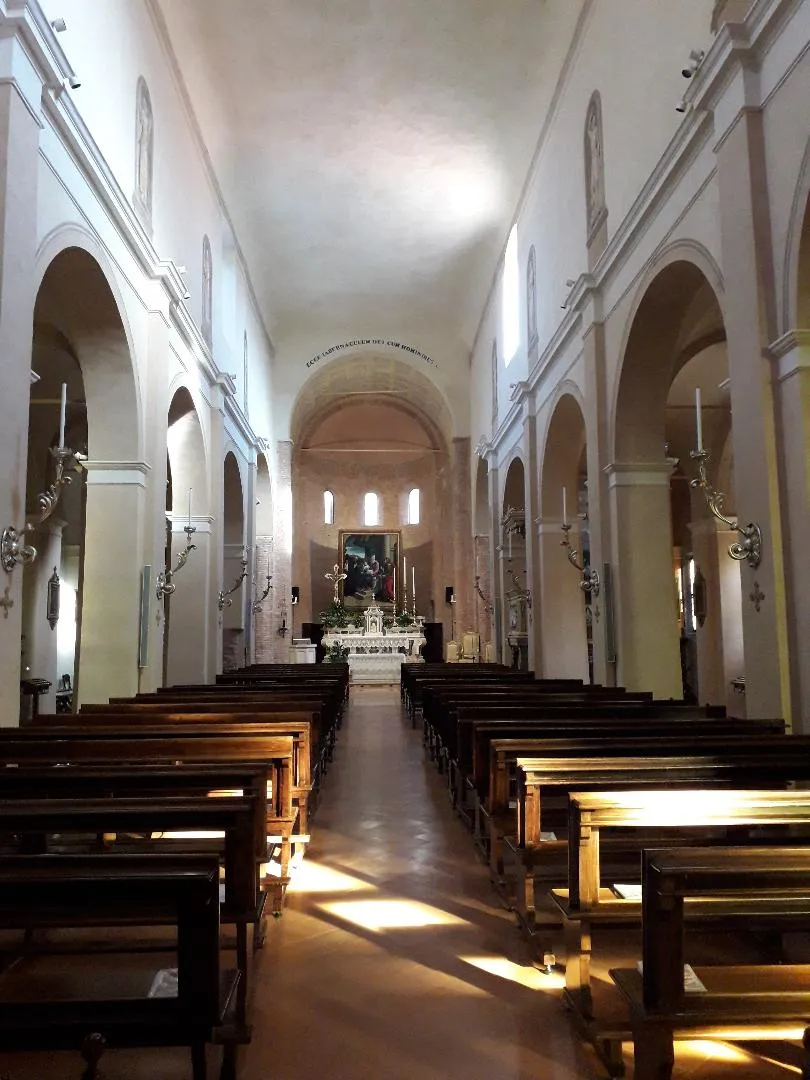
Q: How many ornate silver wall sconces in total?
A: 8